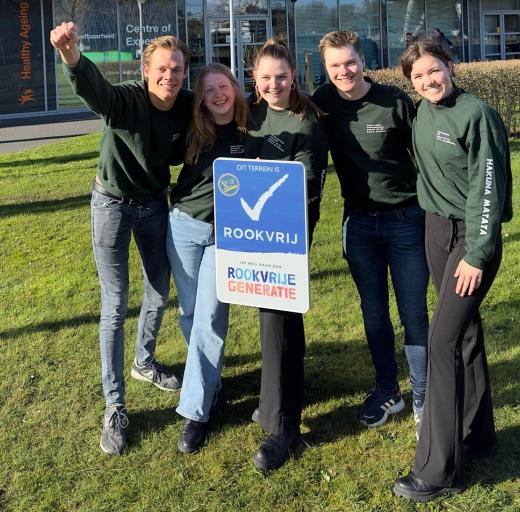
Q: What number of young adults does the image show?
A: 5